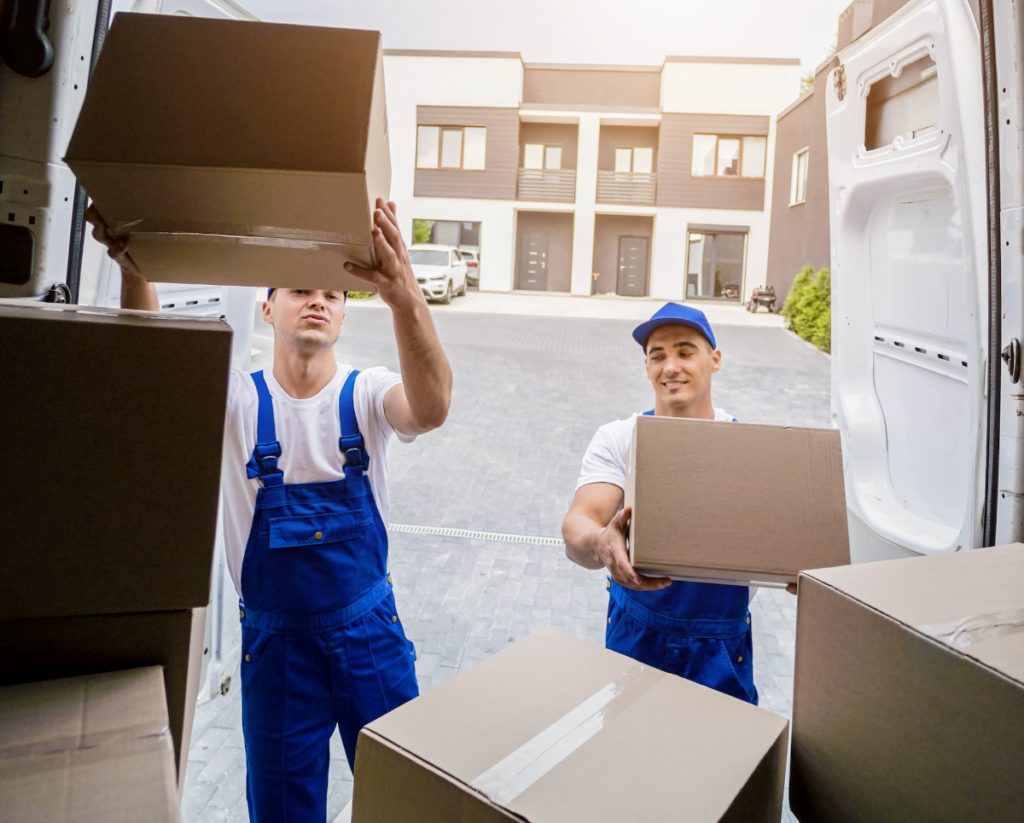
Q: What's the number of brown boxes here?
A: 7